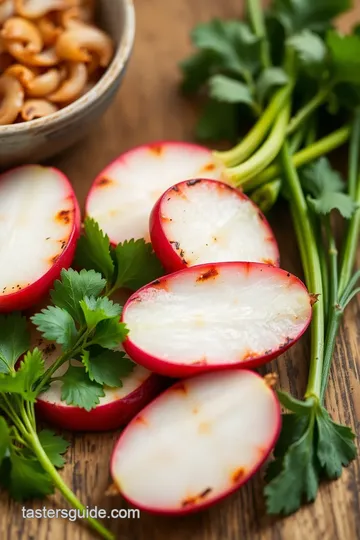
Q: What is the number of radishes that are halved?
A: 6